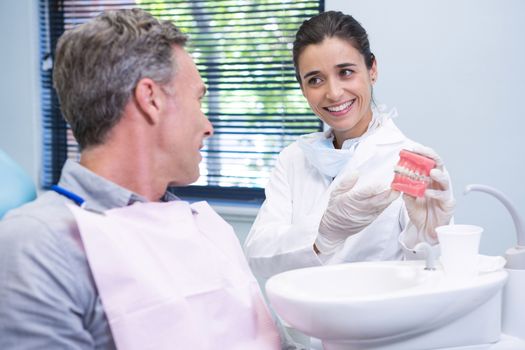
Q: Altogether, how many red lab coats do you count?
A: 0